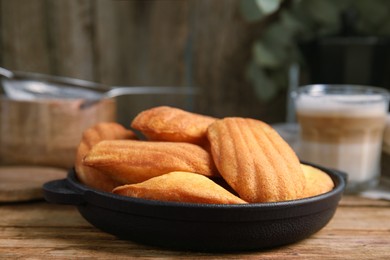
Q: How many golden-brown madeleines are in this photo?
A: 6